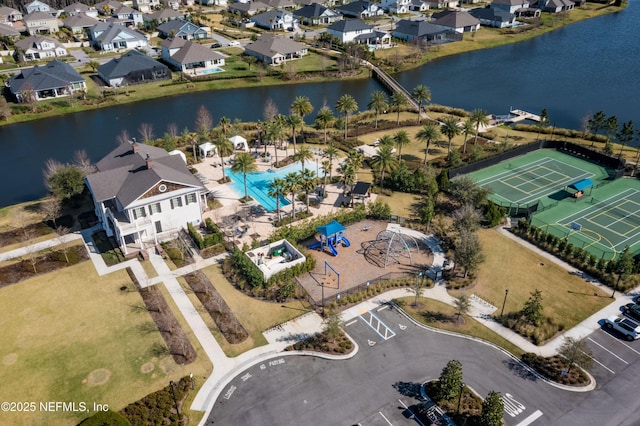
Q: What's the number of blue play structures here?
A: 1